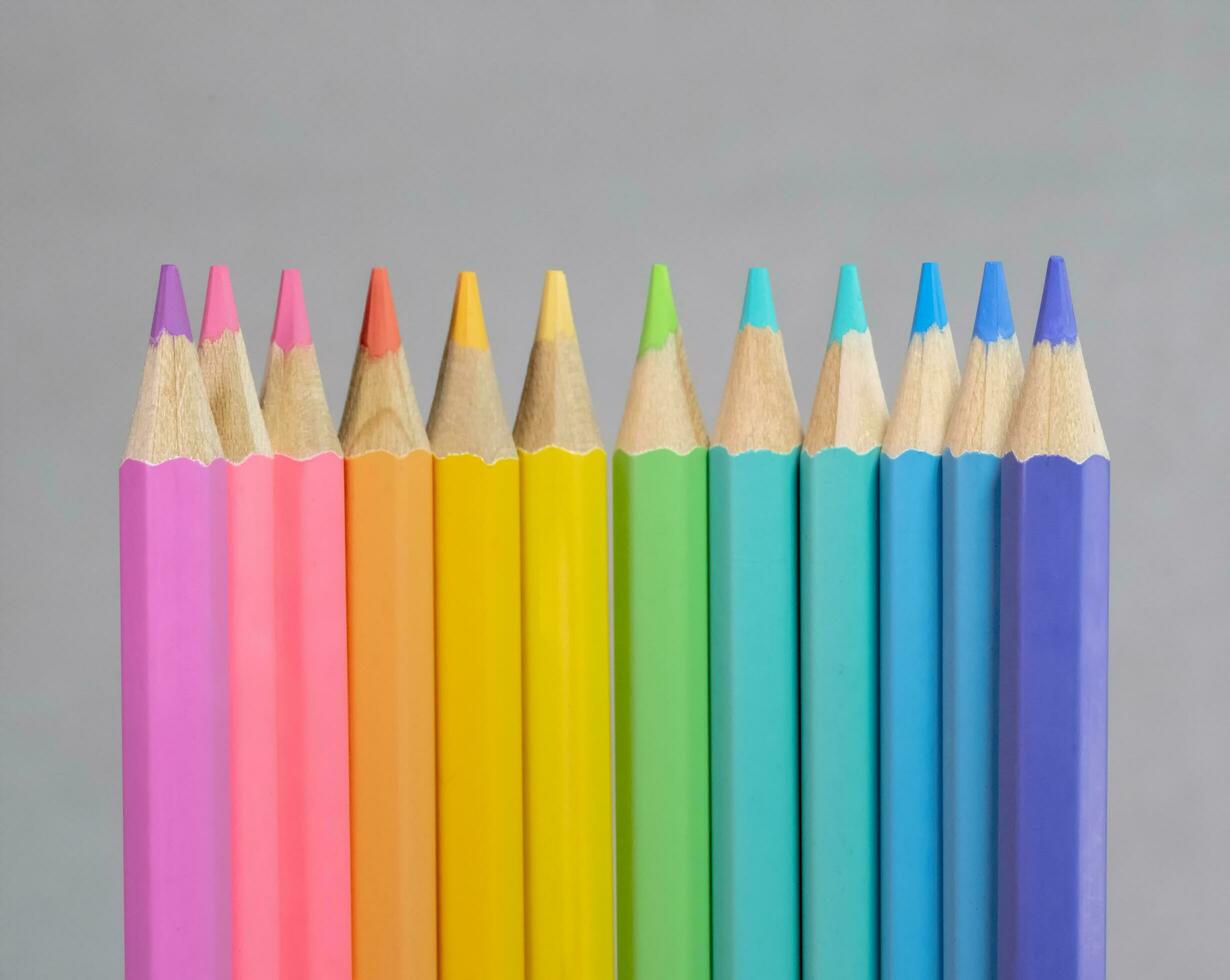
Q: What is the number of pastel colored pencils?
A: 12